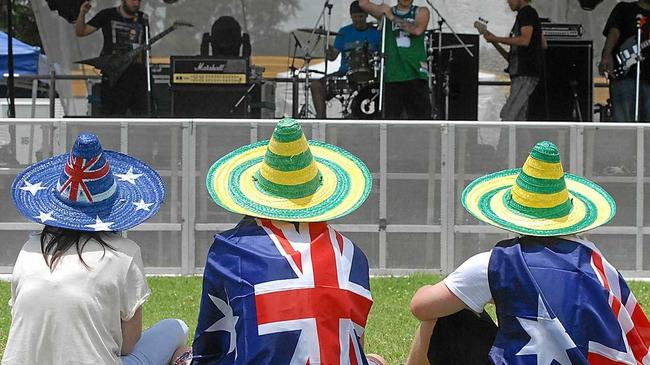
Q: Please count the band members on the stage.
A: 5